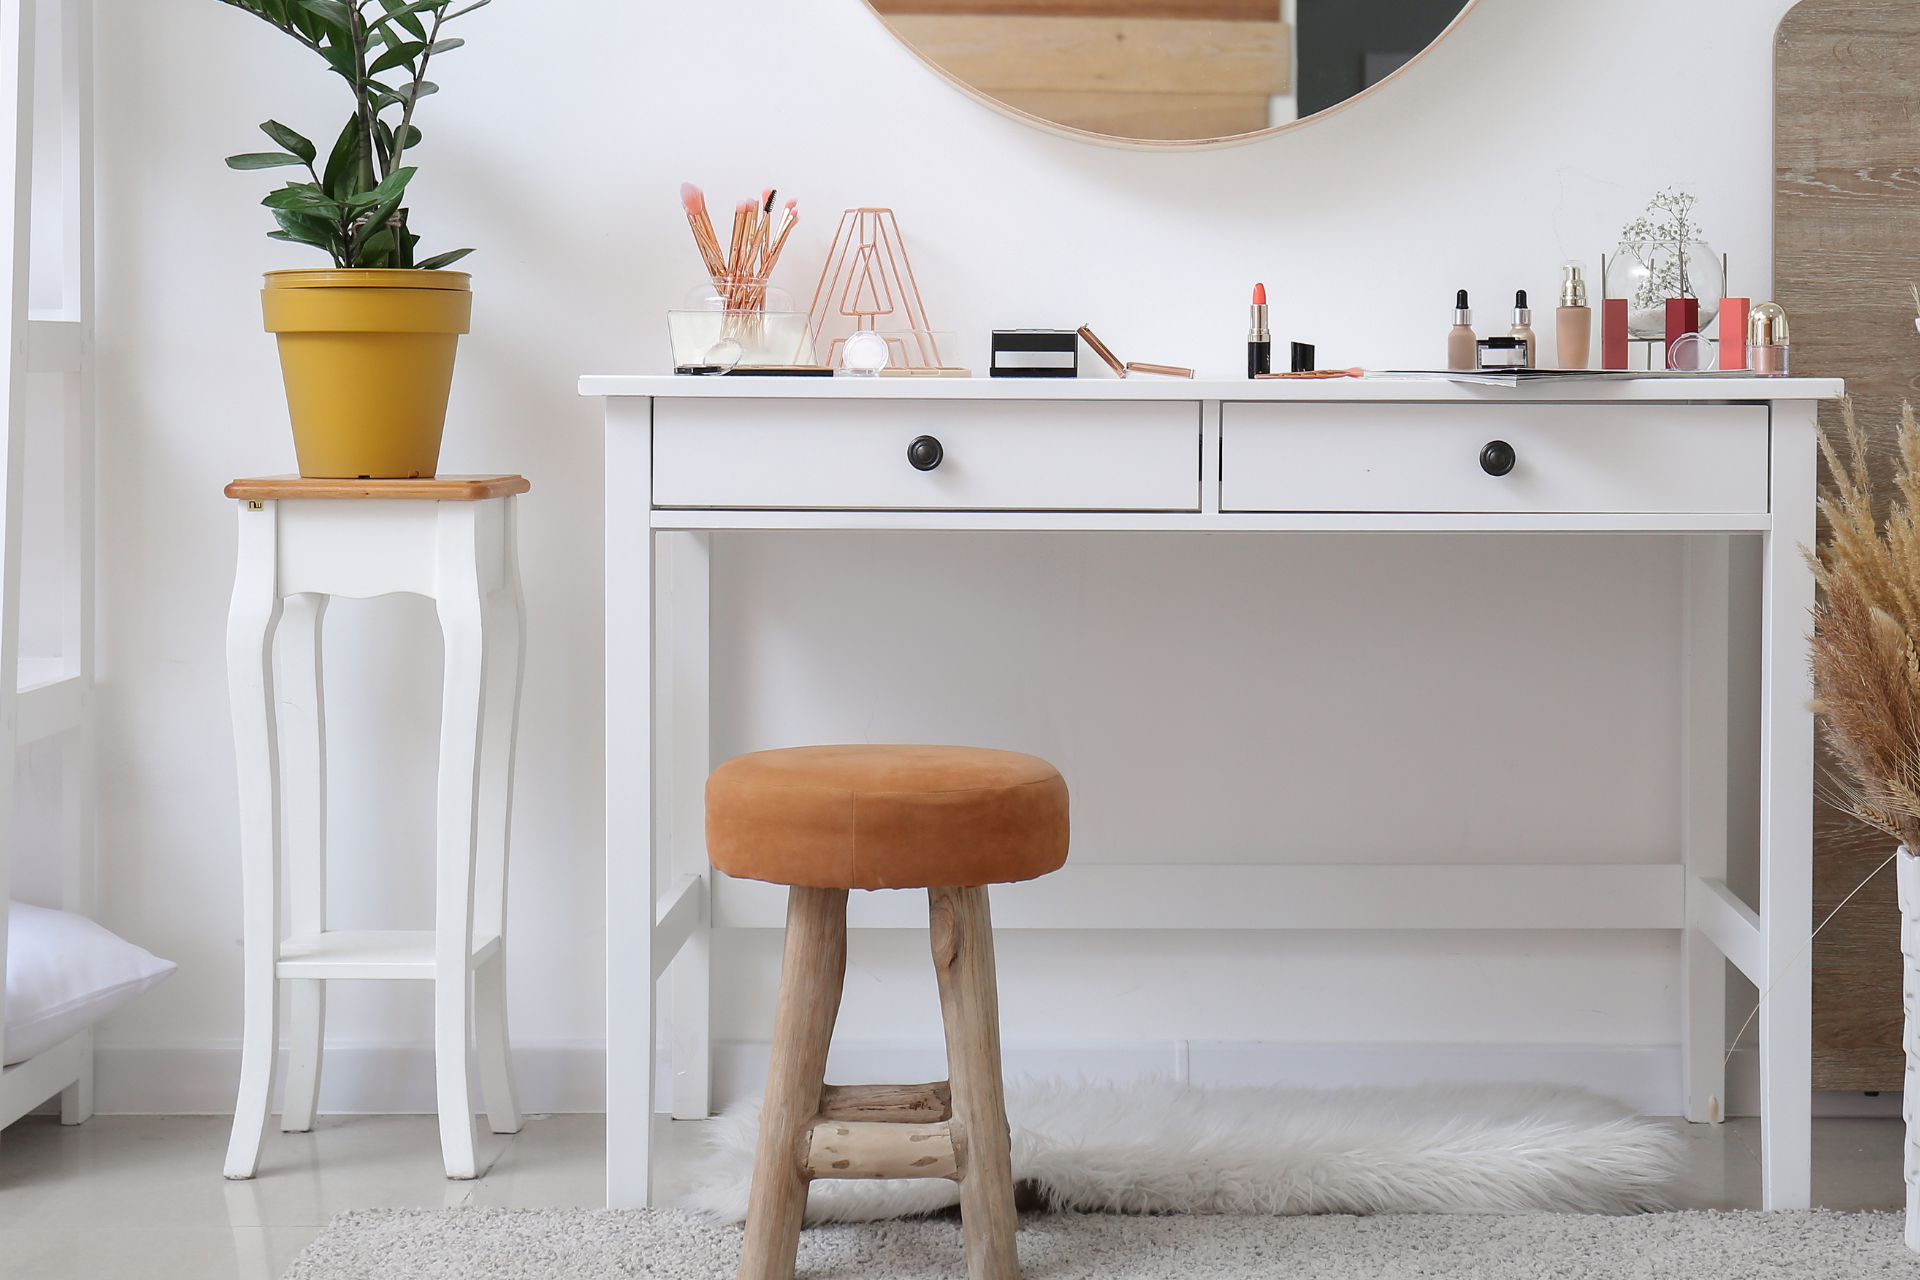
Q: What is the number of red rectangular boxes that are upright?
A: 3